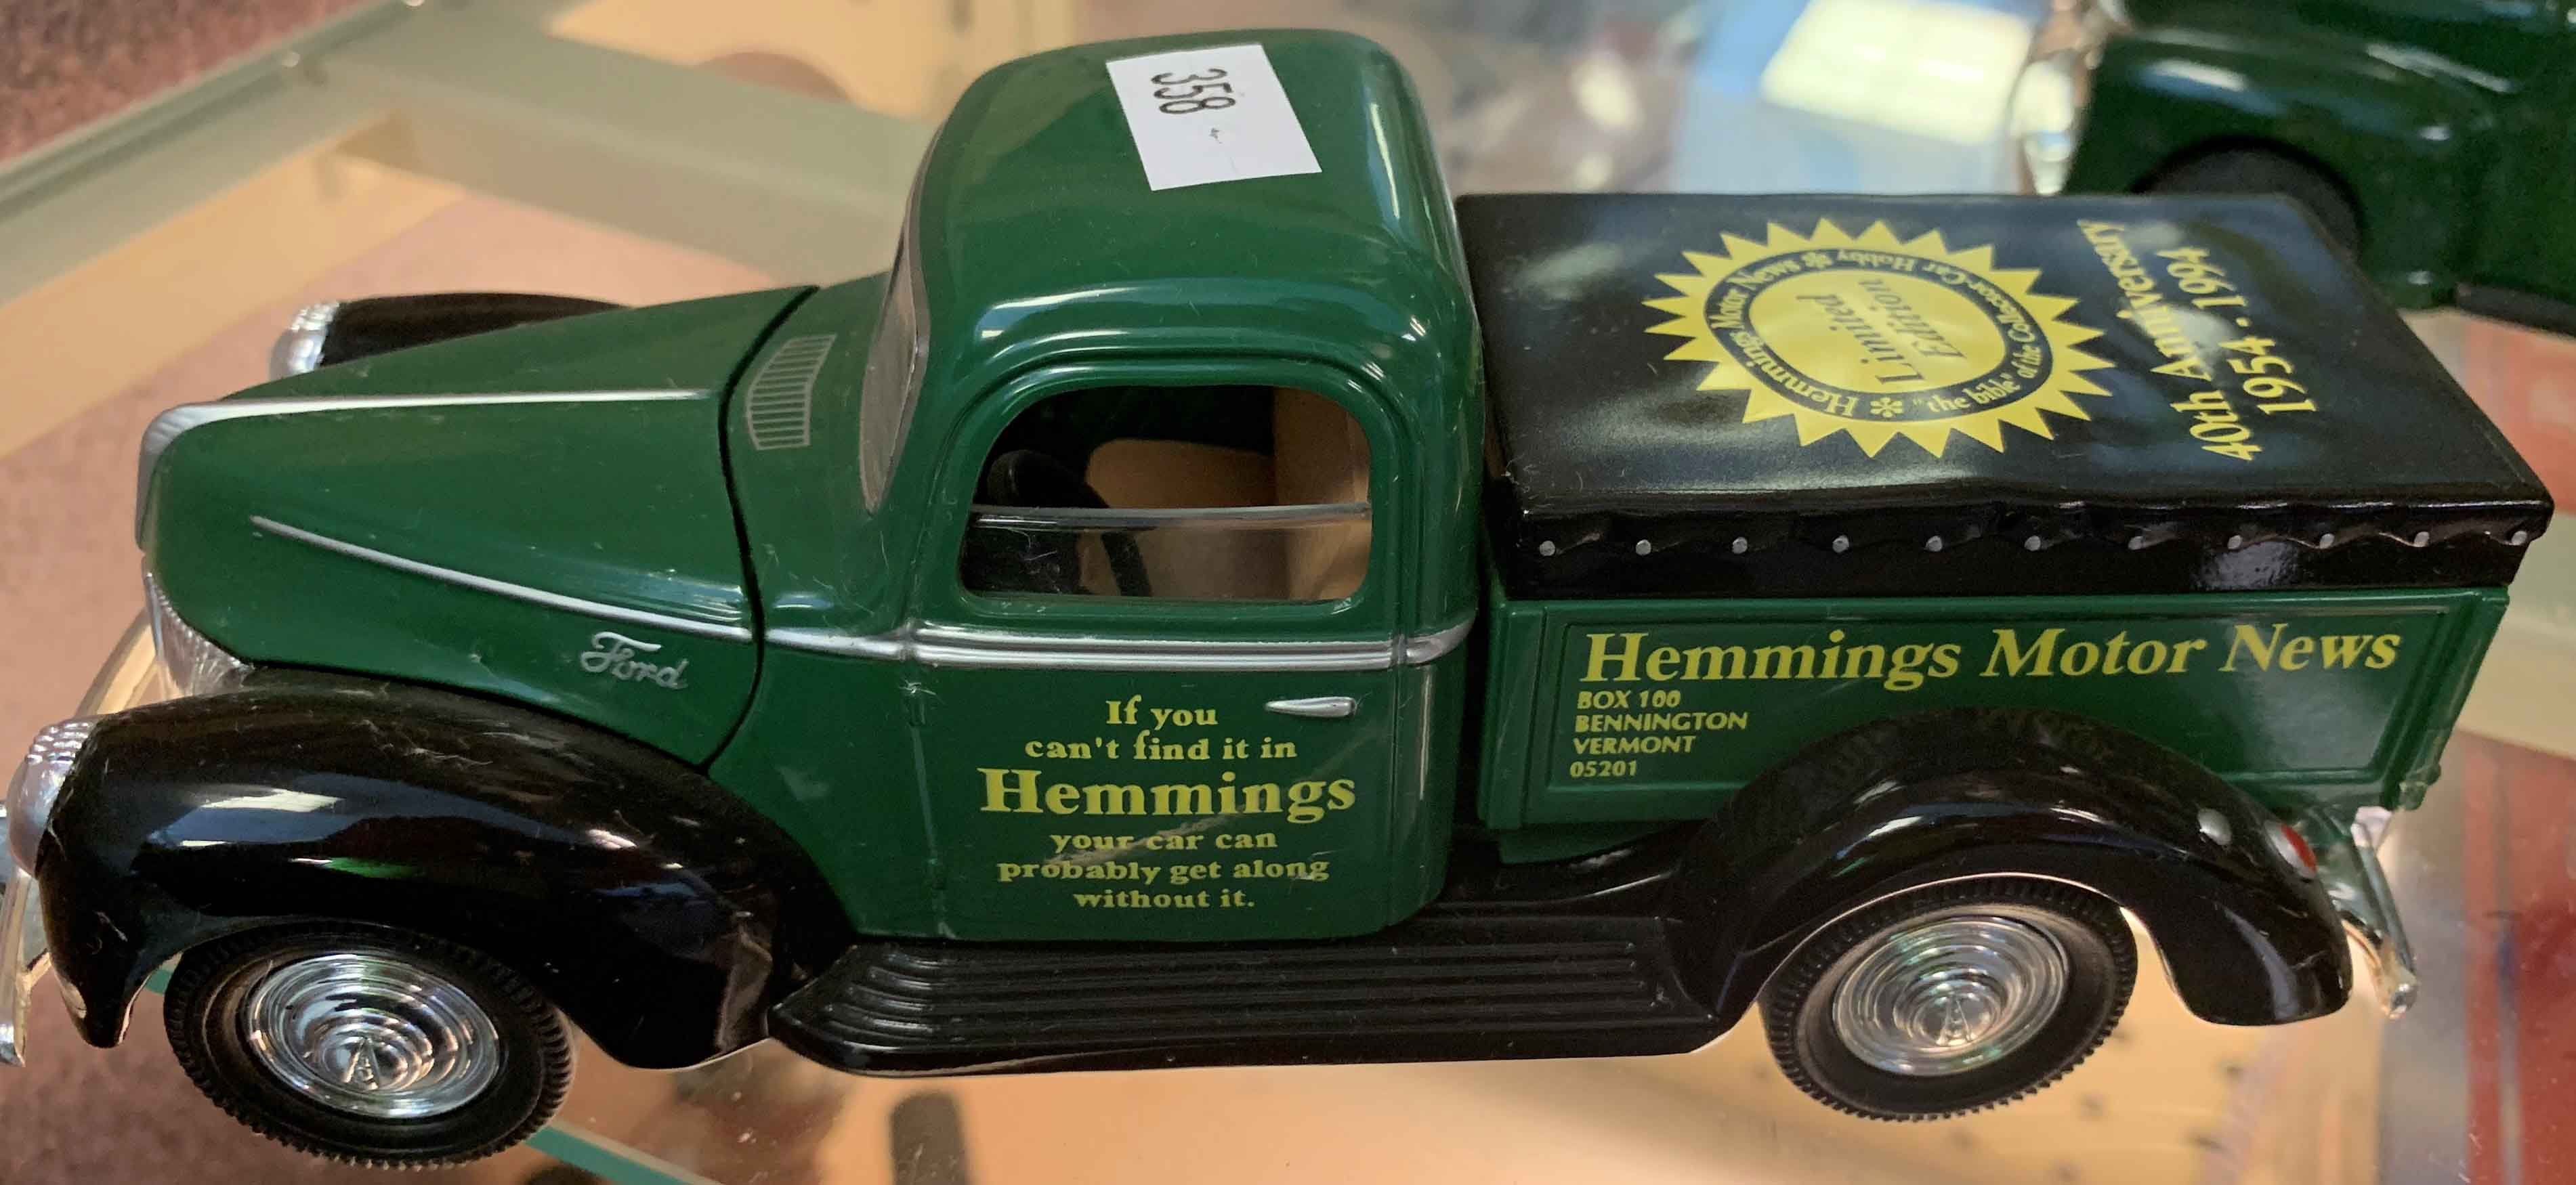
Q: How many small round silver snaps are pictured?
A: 11